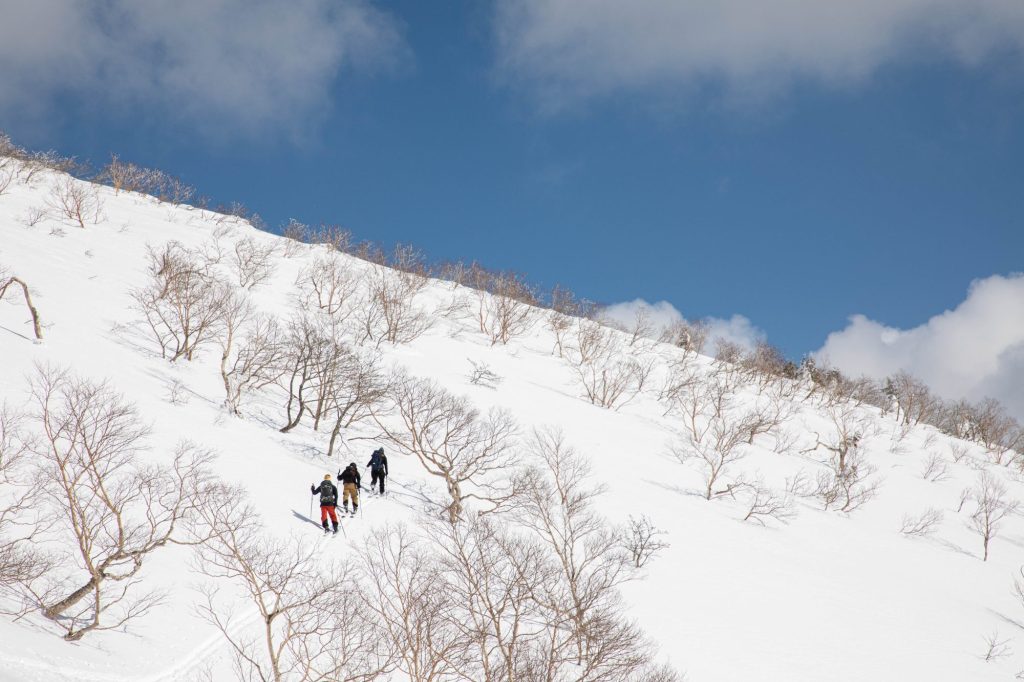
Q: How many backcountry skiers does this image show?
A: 3